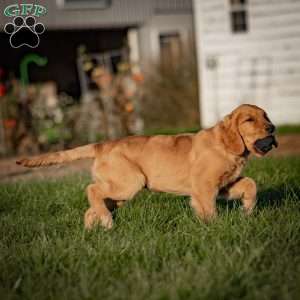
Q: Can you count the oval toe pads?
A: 4